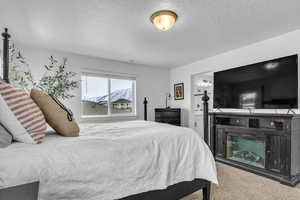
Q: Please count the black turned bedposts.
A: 3